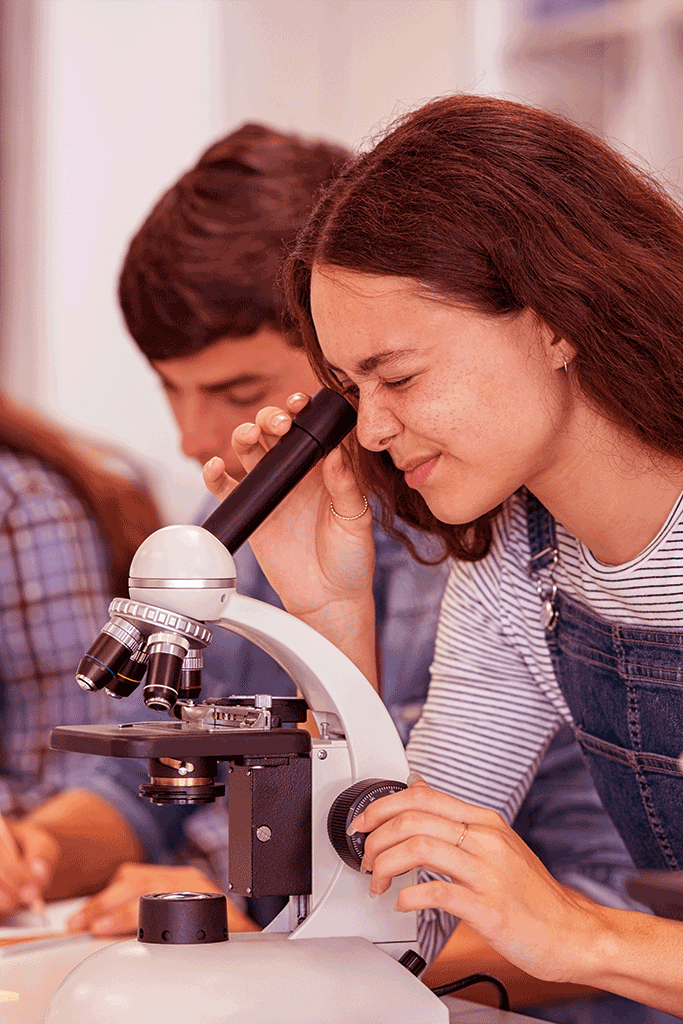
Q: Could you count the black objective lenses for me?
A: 4